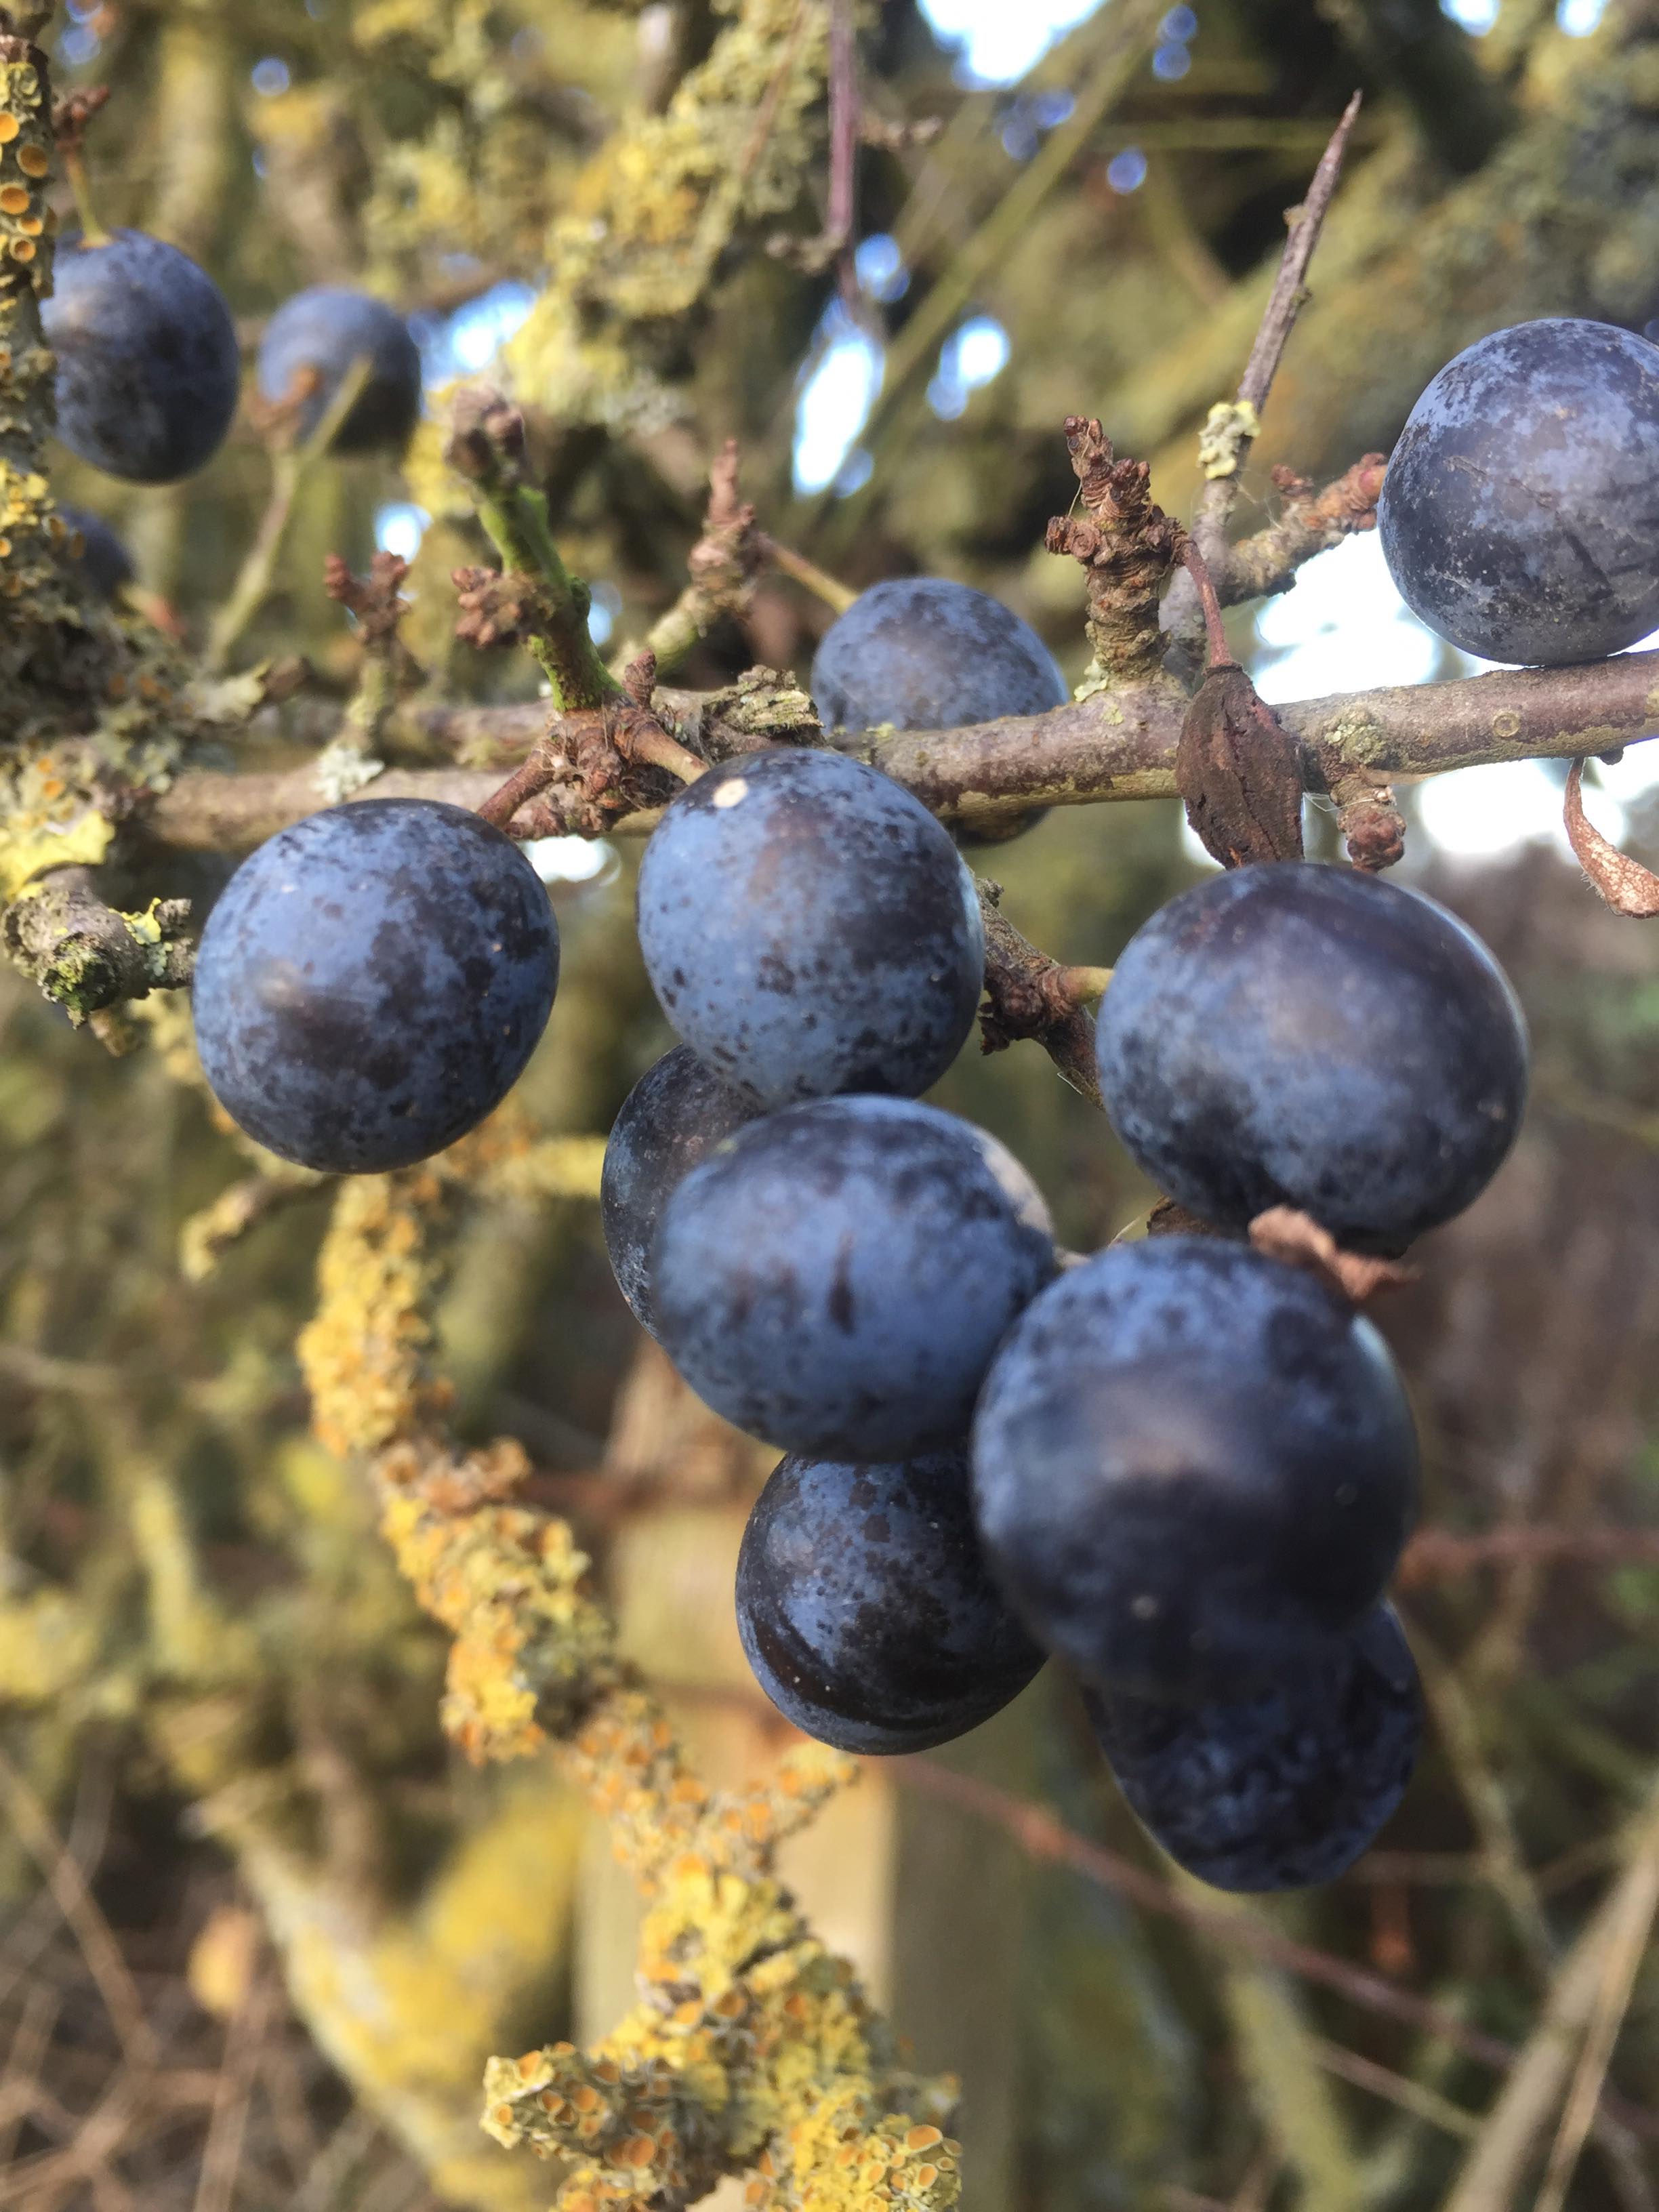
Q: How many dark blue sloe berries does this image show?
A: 13